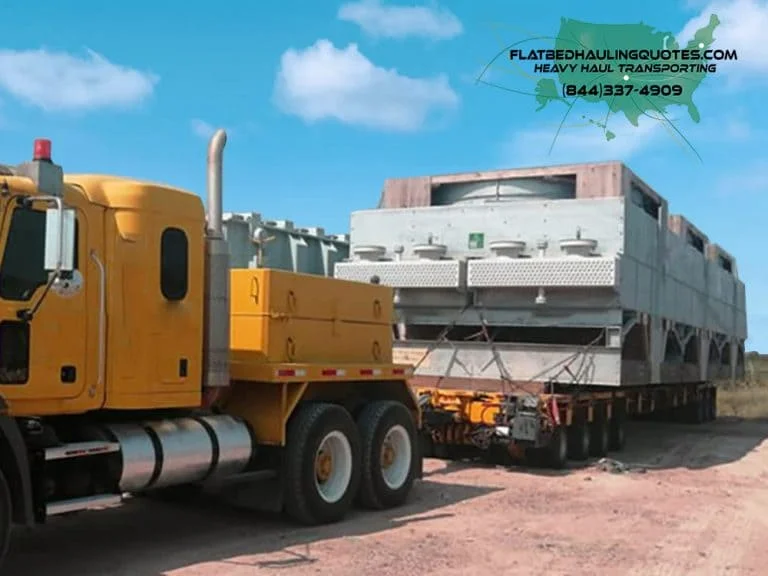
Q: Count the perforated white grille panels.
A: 2